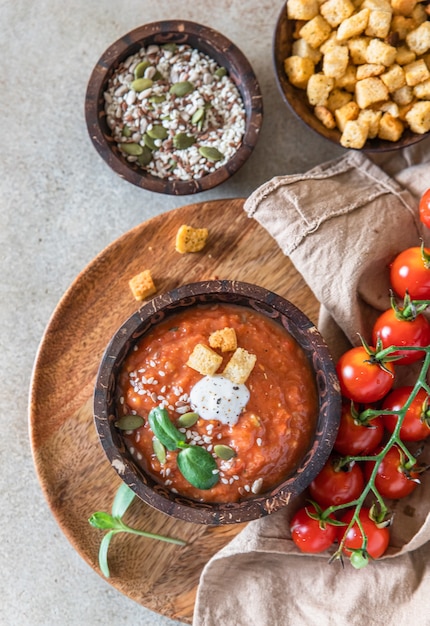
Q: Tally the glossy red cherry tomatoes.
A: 10